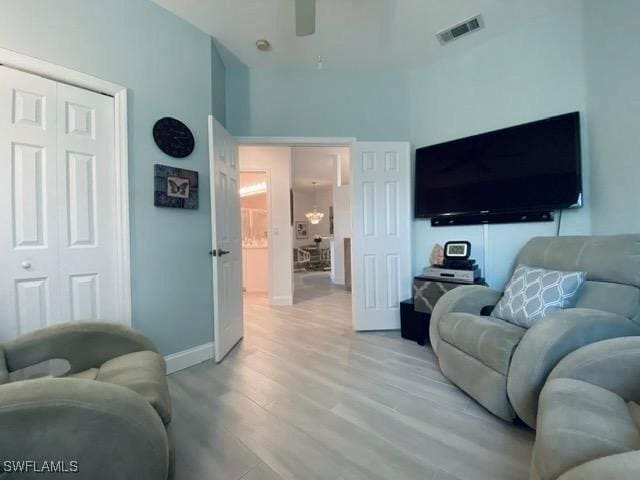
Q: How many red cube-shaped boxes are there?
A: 0